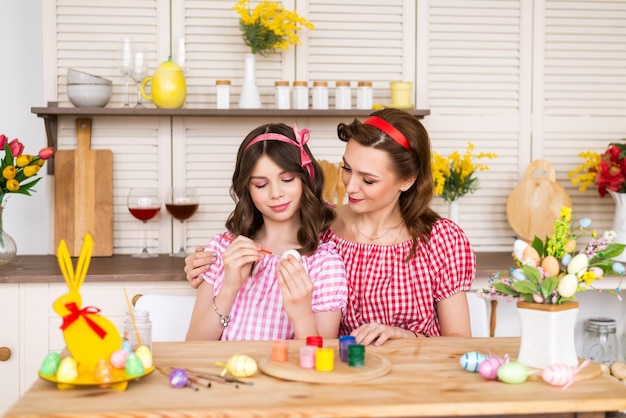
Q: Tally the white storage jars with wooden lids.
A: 6